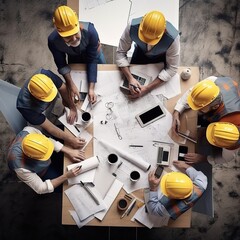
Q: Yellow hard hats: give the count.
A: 7